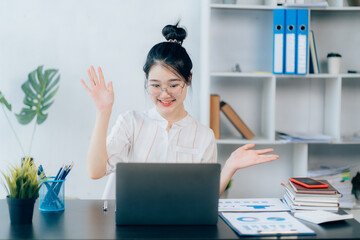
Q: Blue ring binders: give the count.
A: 3